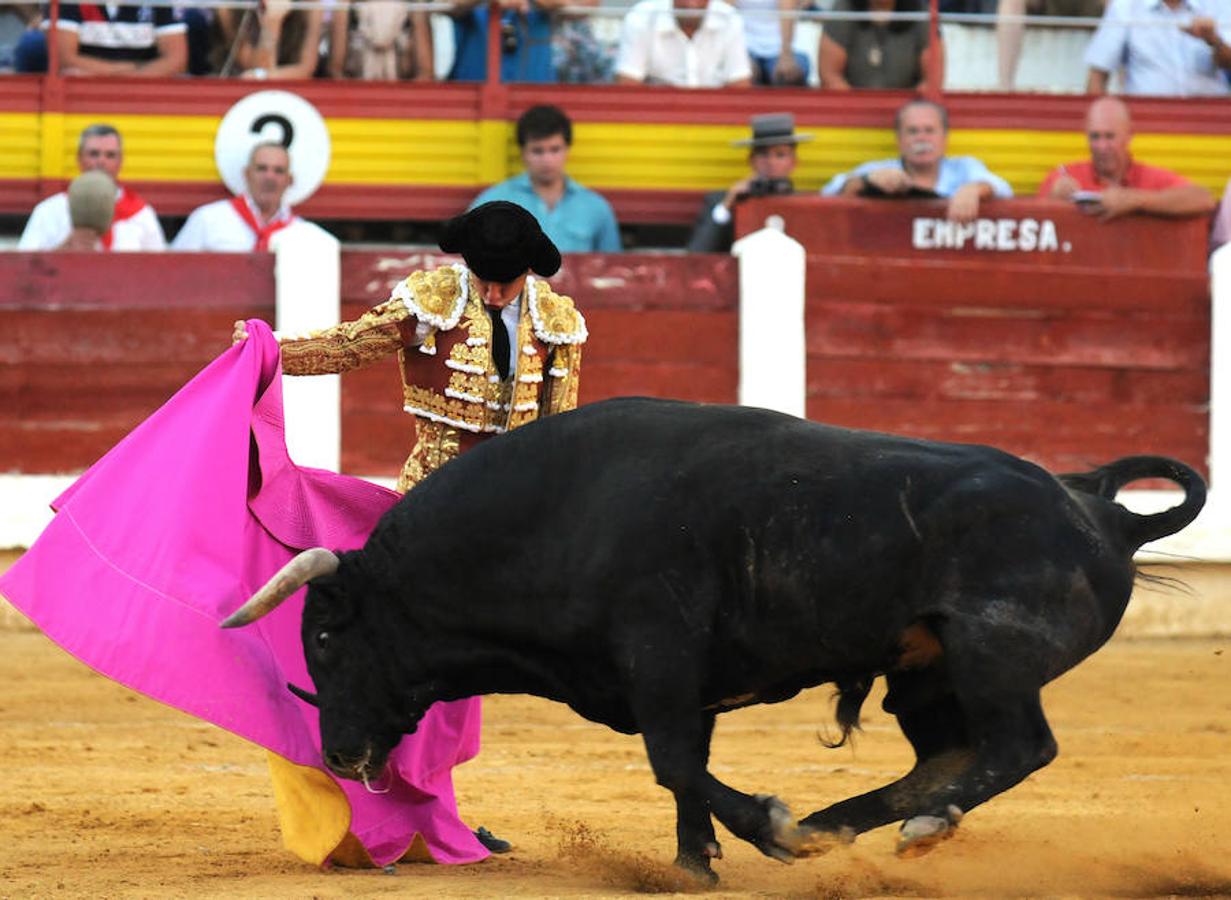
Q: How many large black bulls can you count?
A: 1